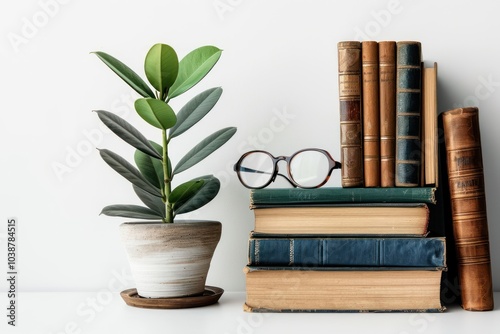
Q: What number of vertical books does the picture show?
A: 6